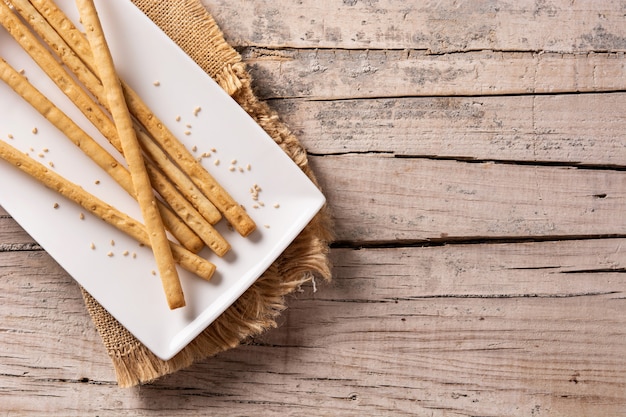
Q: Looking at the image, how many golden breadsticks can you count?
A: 6